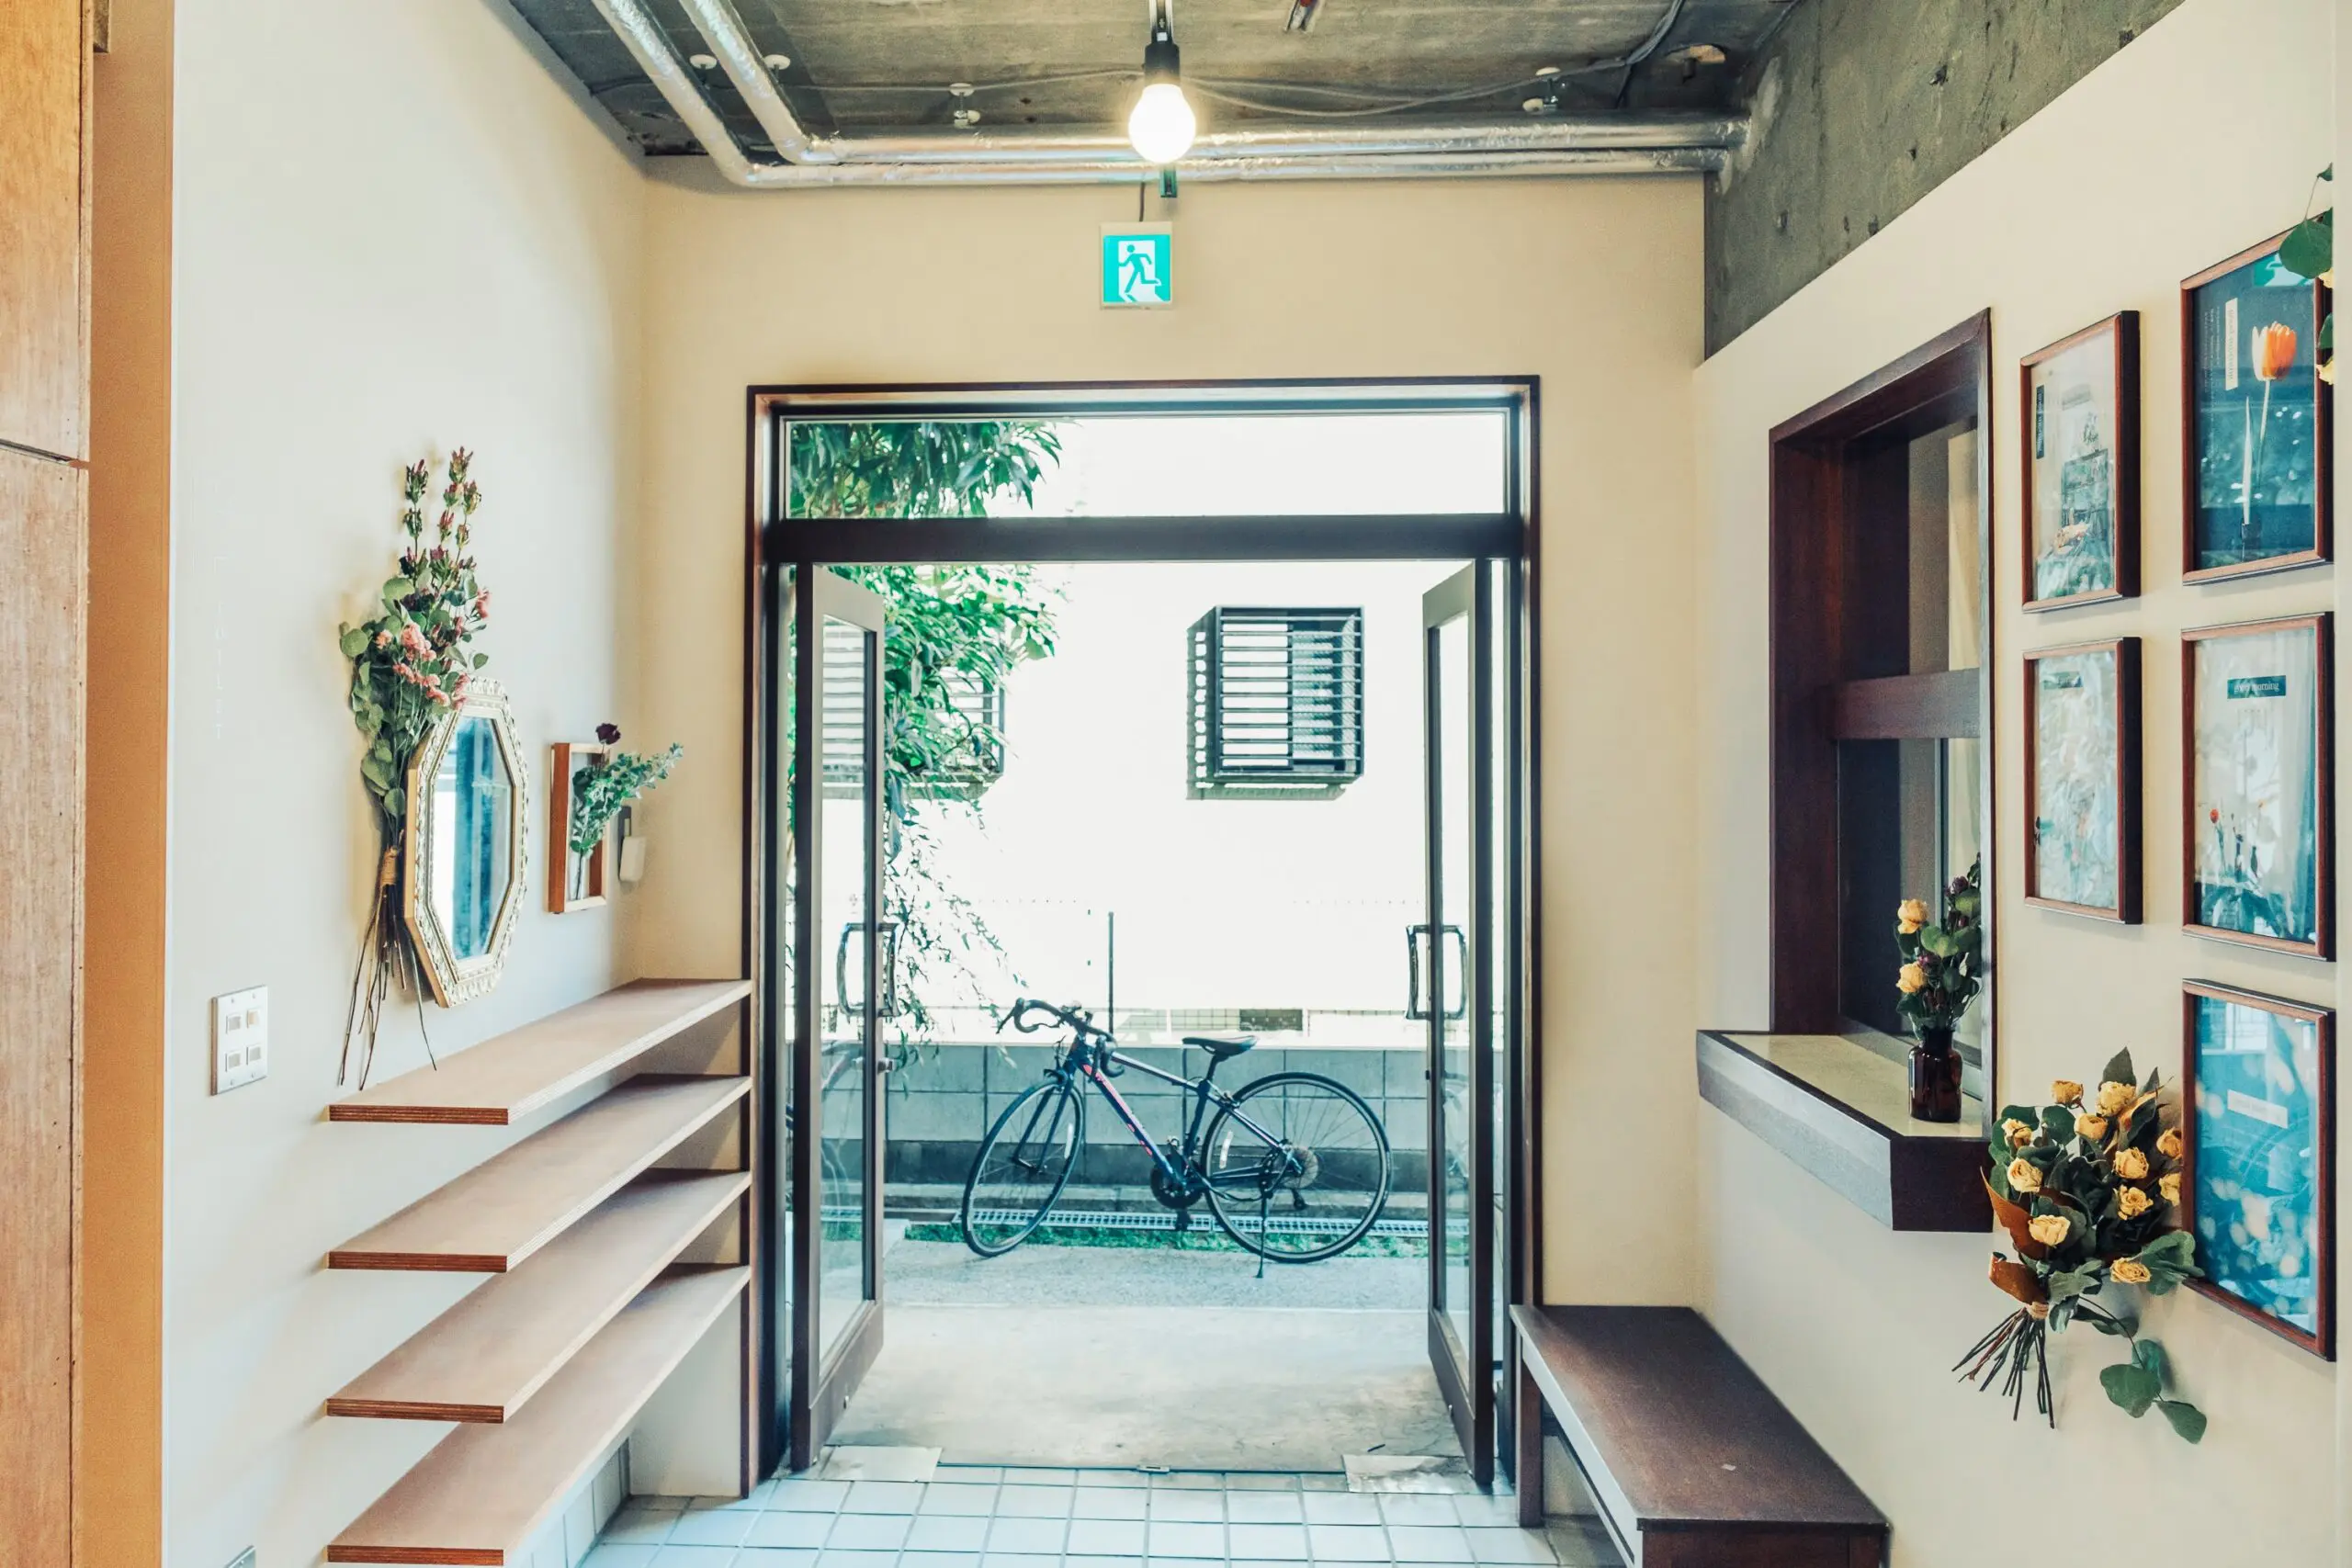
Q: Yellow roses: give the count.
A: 13